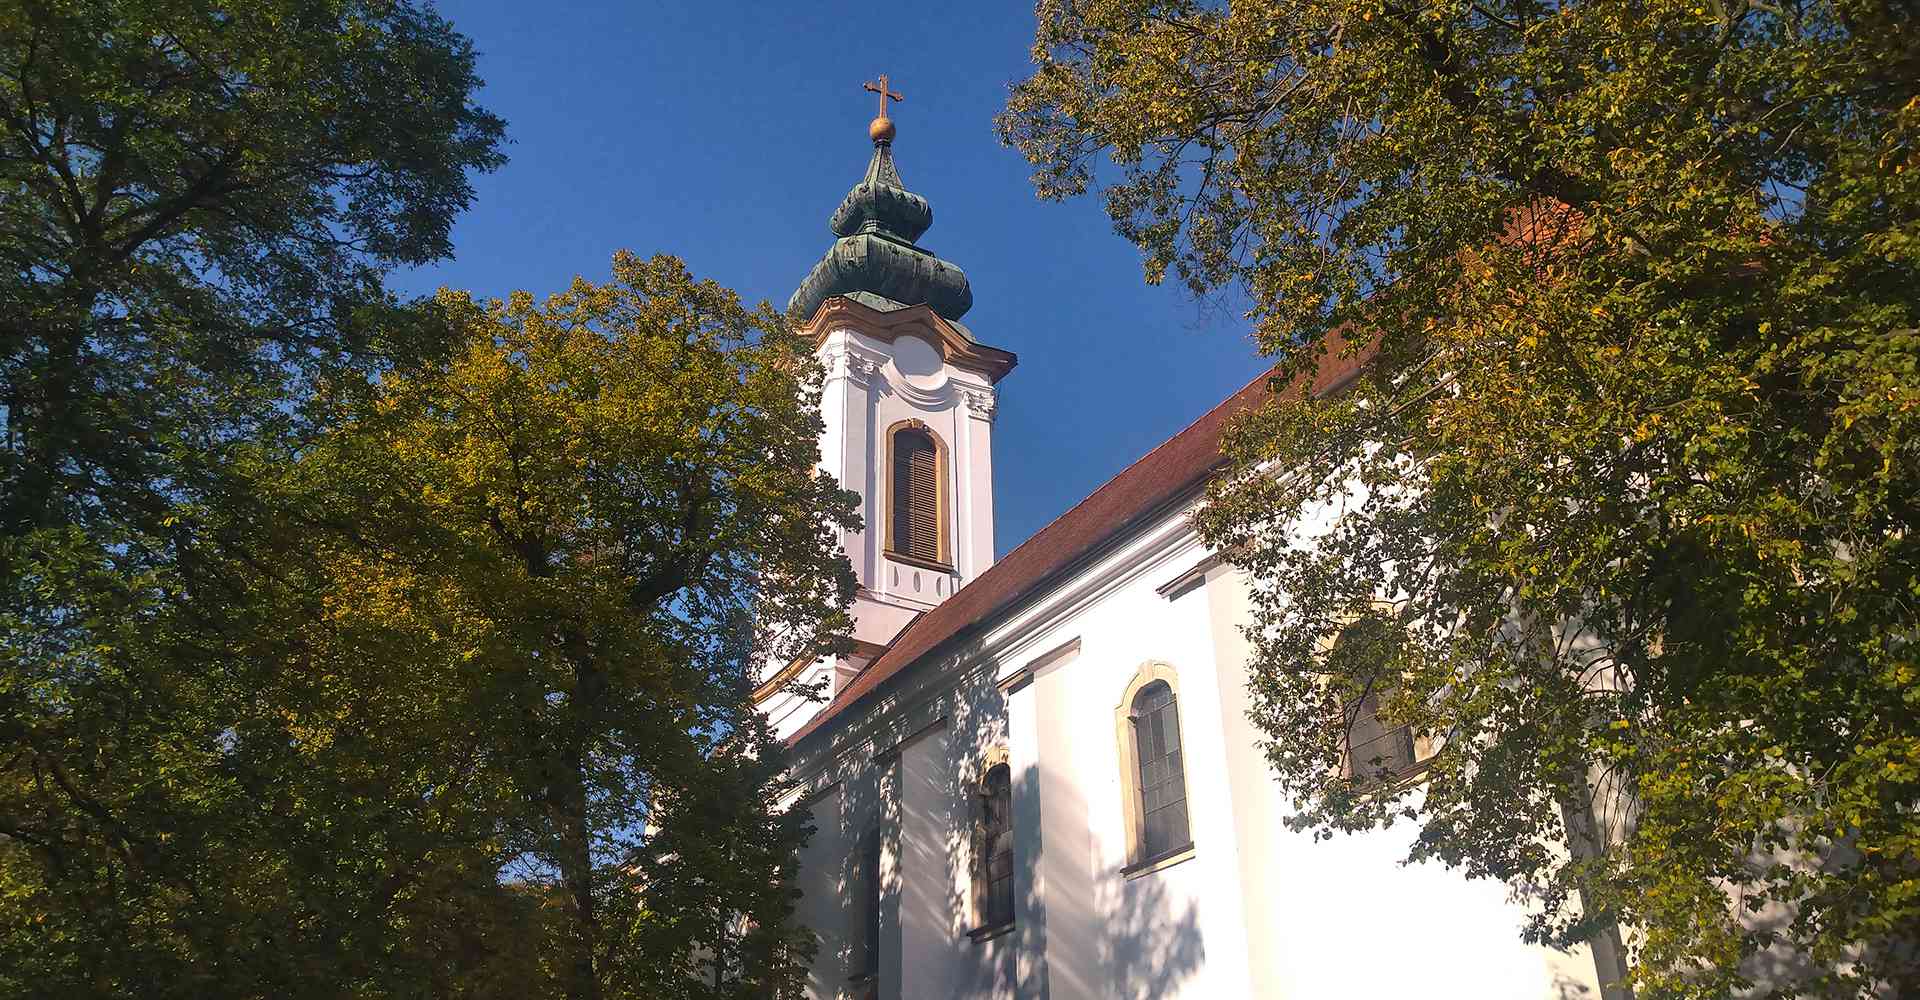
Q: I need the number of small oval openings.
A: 3